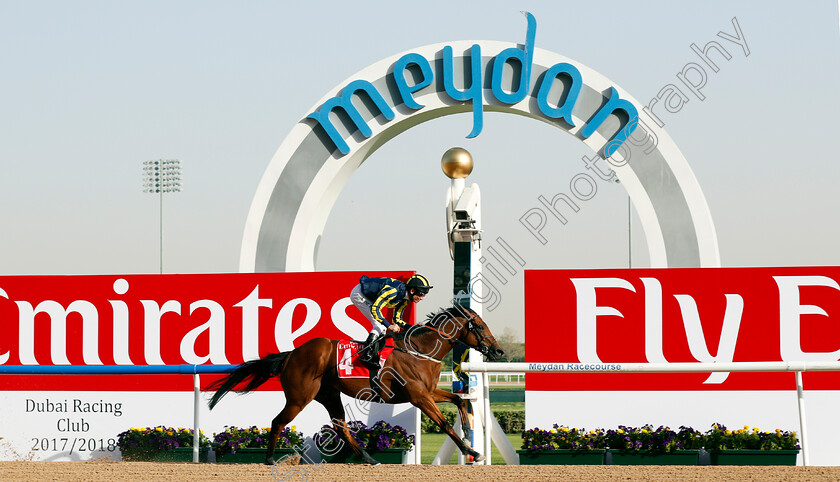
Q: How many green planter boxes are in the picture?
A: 6